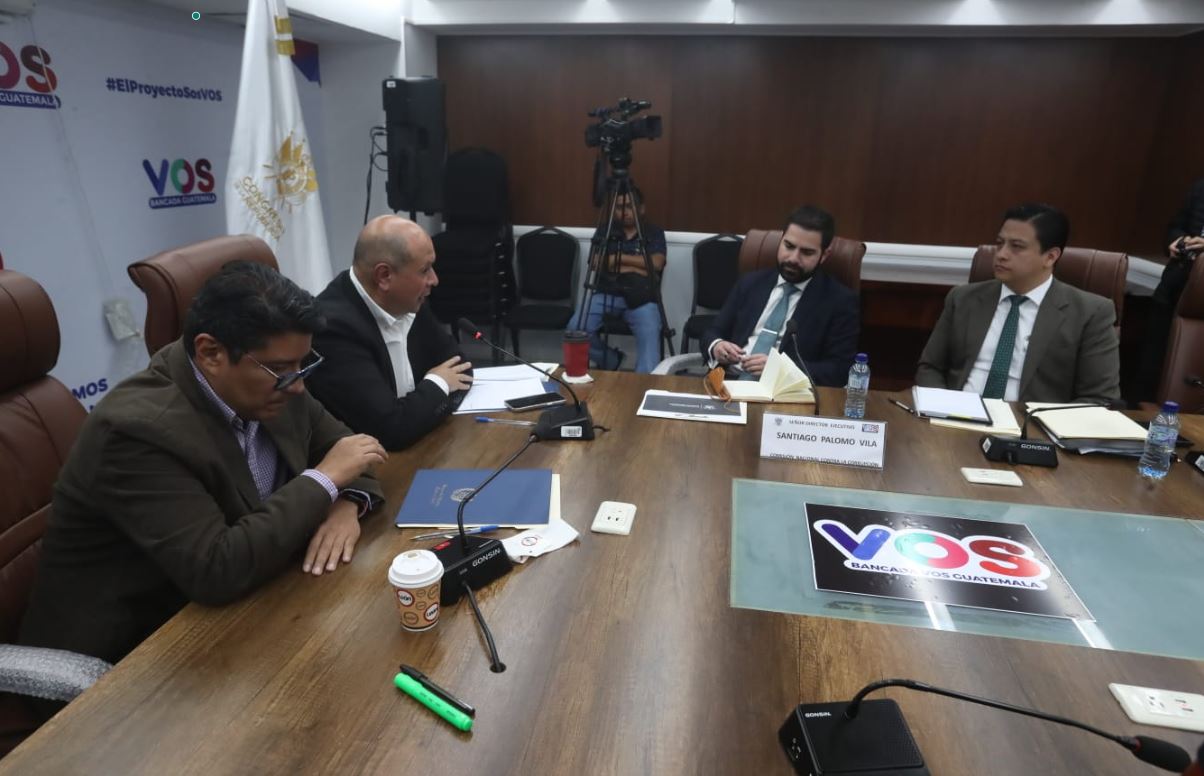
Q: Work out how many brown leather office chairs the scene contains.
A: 5